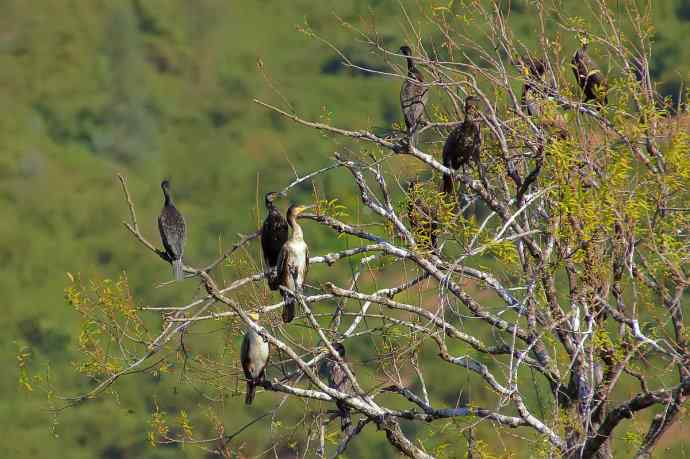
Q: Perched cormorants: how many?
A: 10